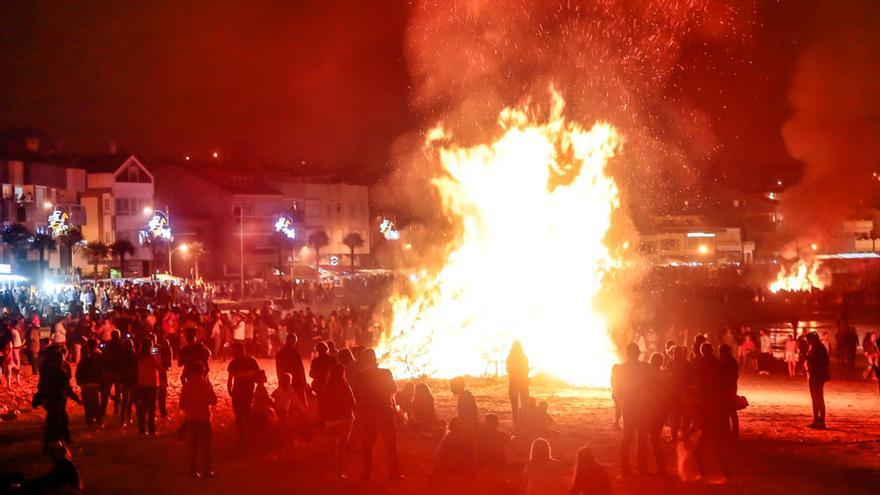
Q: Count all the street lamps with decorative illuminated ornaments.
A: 4